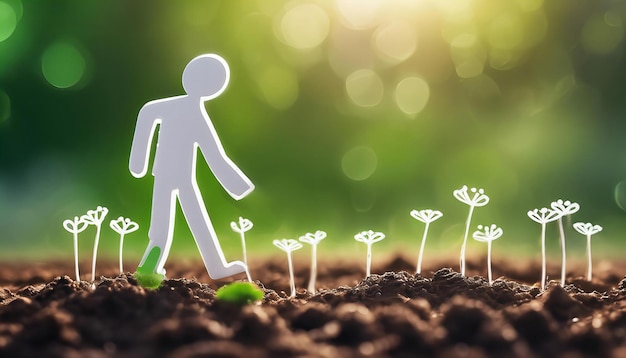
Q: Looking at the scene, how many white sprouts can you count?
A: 13